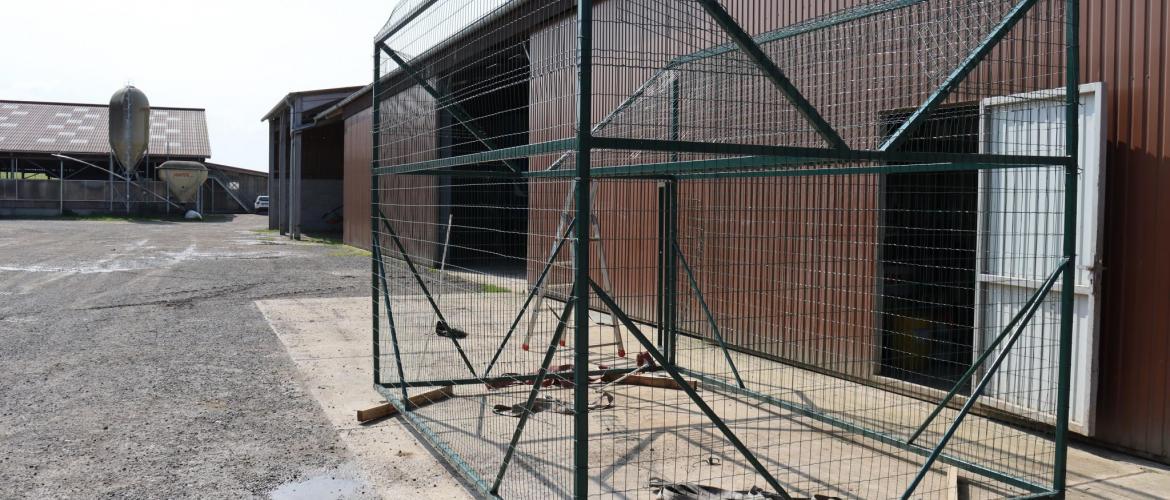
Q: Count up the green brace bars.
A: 12